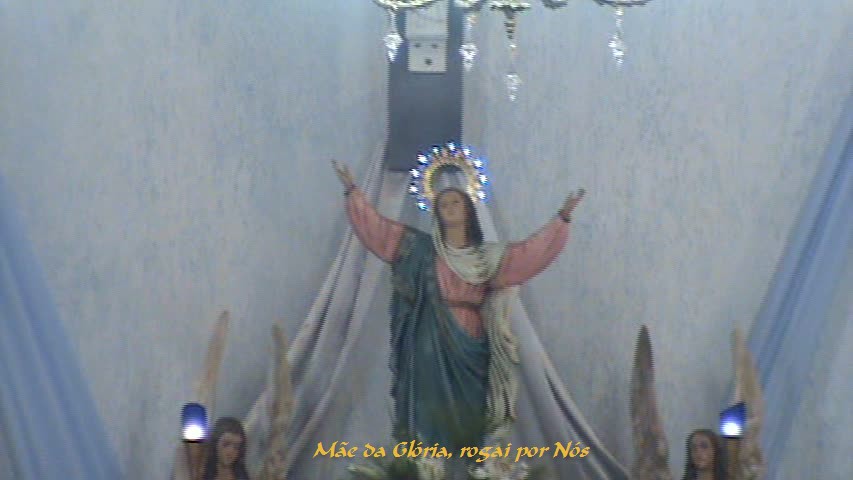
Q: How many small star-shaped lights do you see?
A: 10